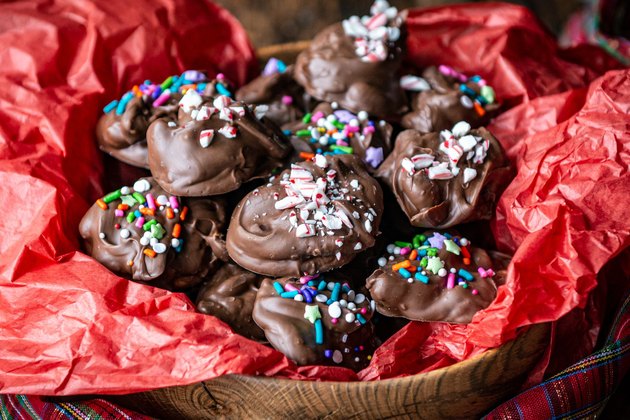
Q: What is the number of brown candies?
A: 12